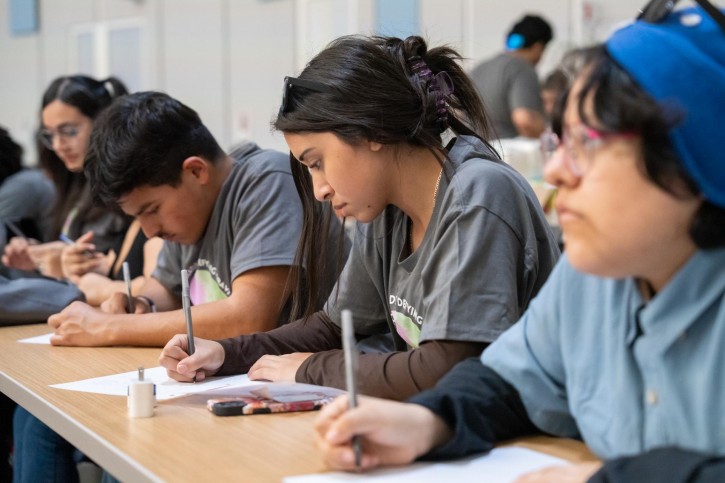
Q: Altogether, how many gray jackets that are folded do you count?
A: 1